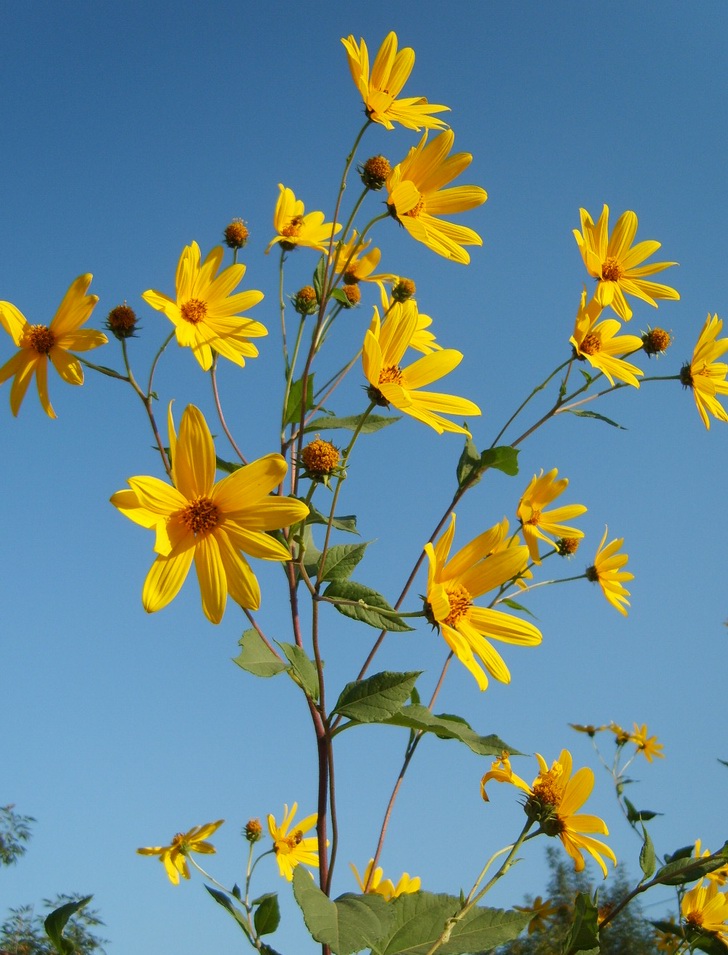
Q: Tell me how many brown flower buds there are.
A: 10